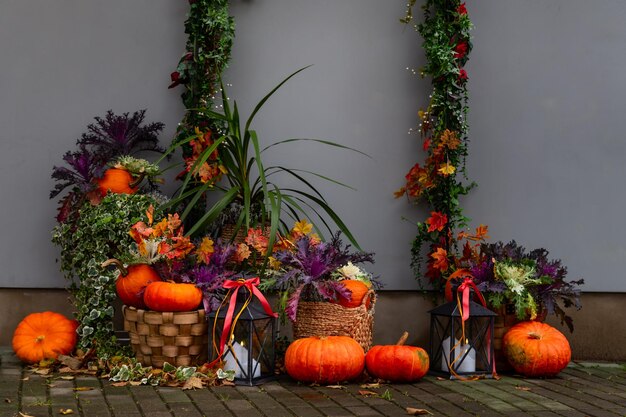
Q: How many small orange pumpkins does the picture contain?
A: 8